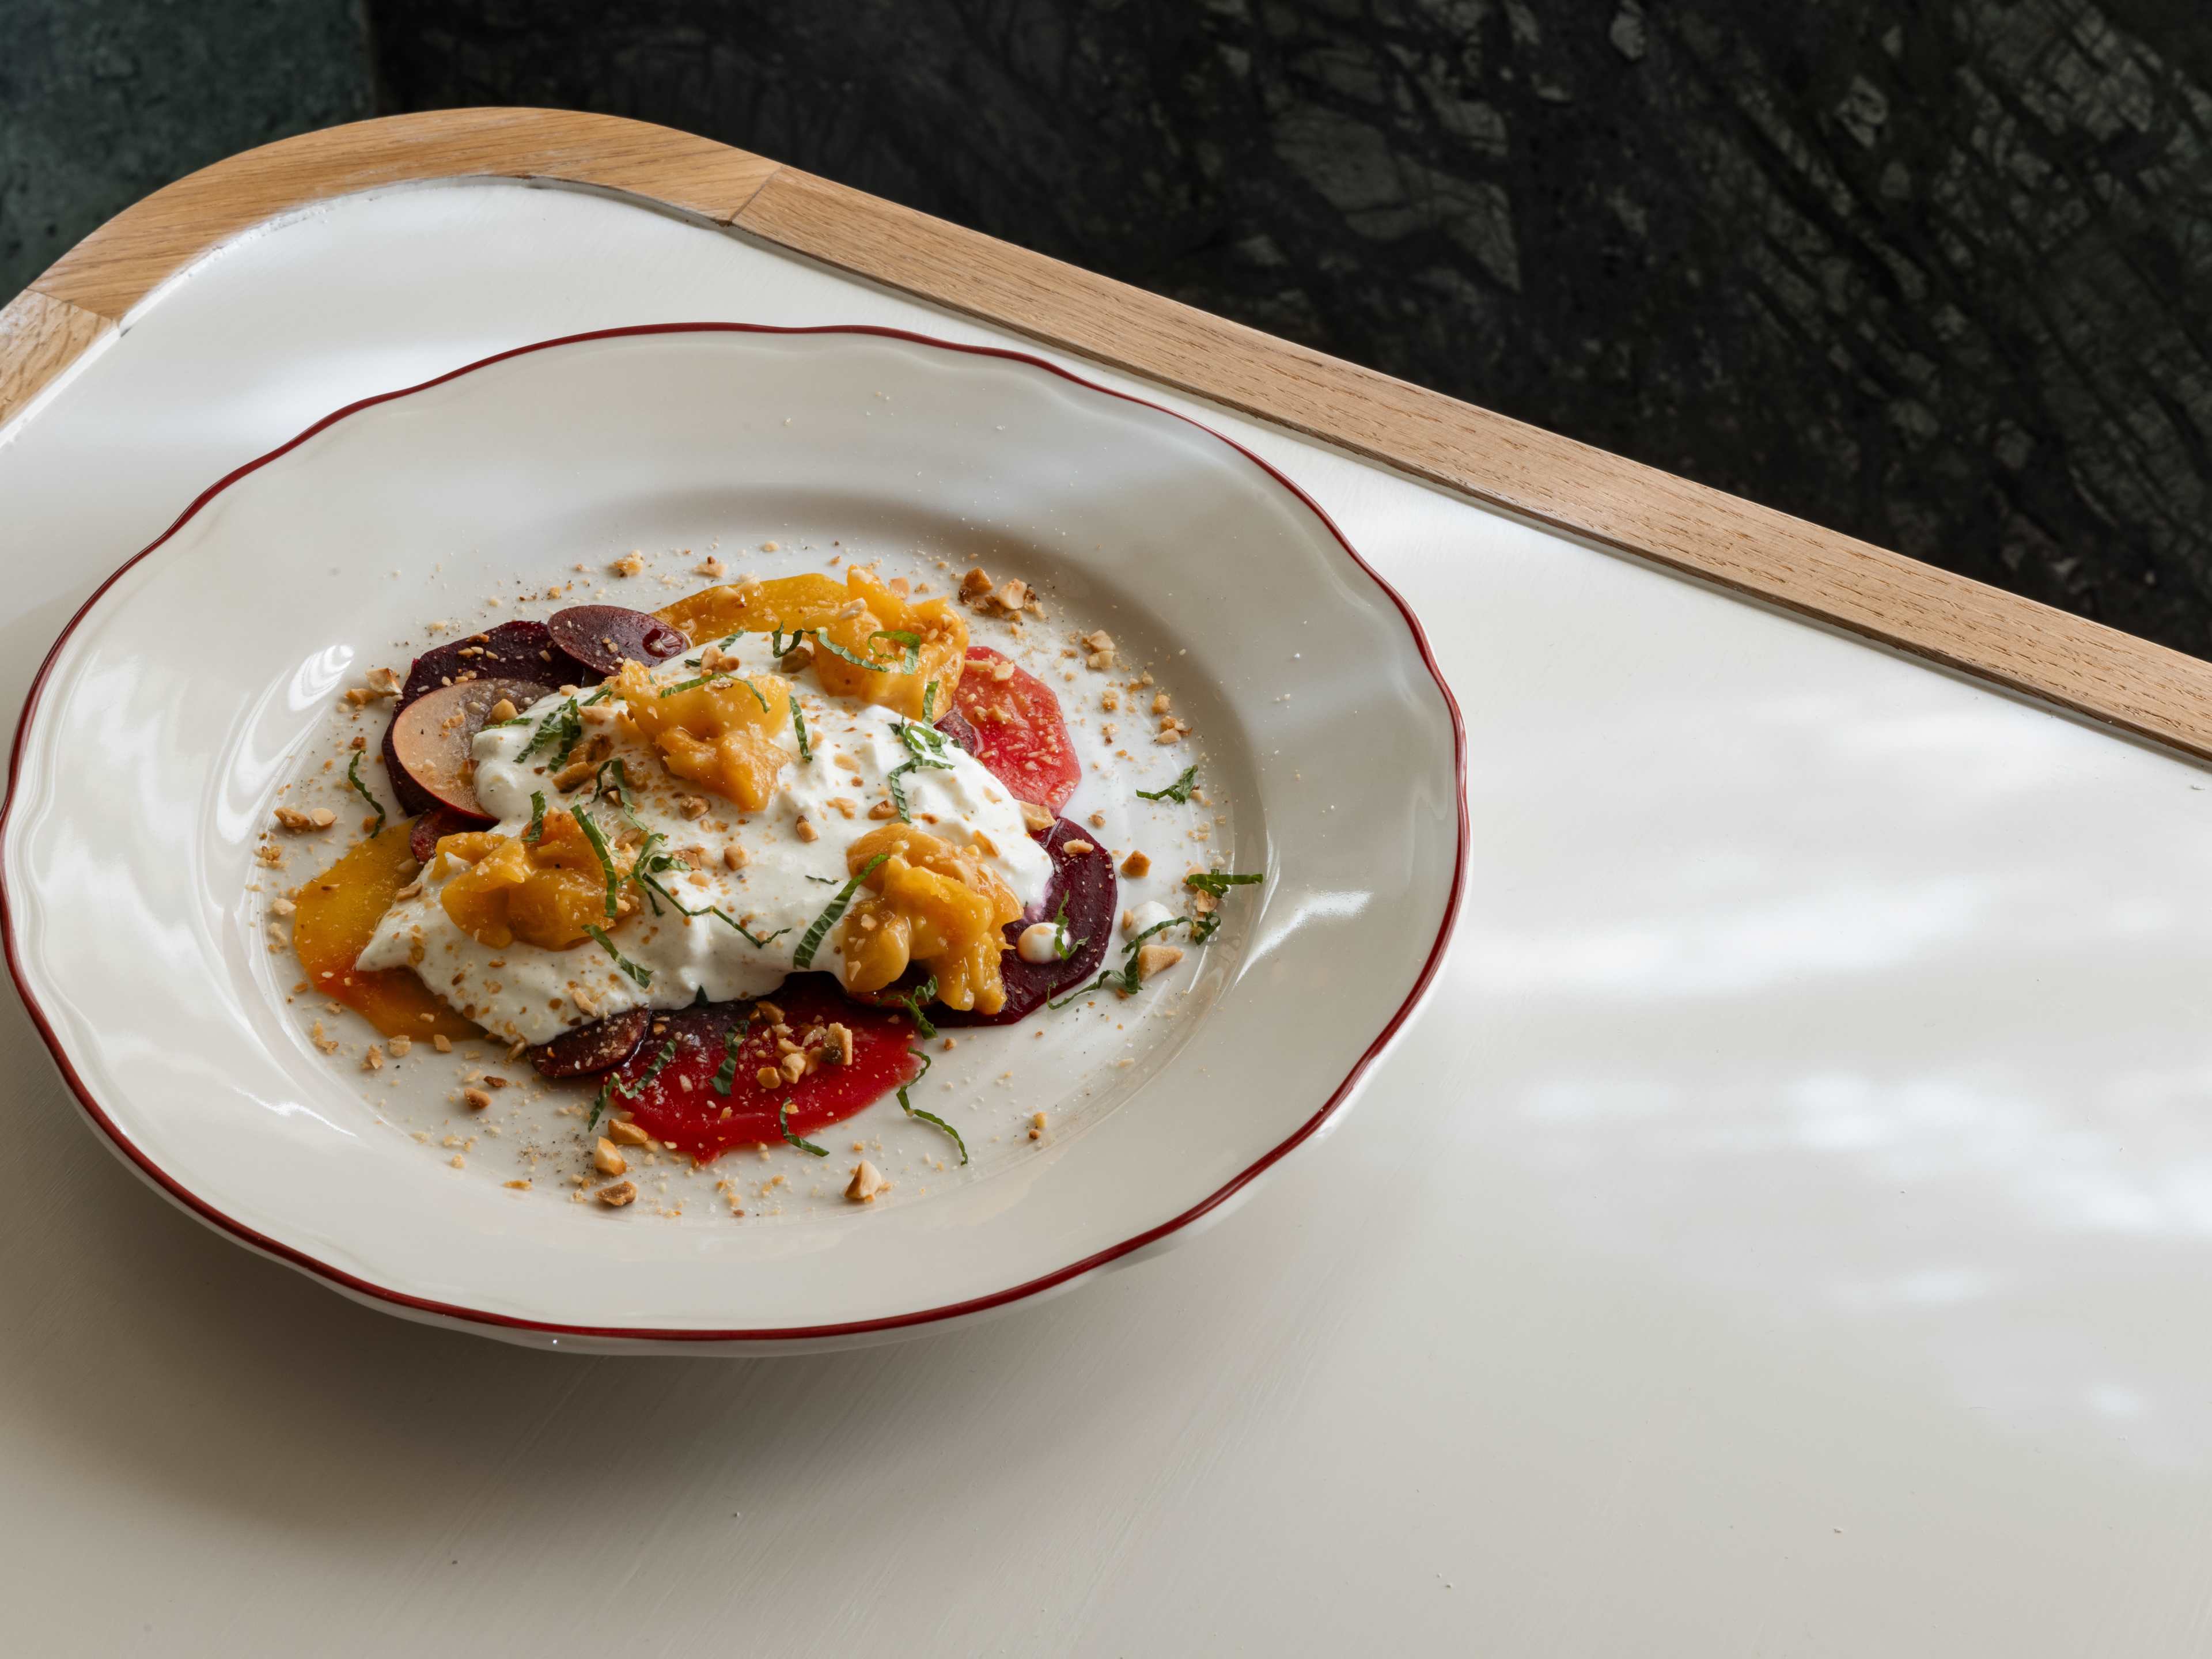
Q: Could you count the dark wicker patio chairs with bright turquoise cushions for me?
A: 0